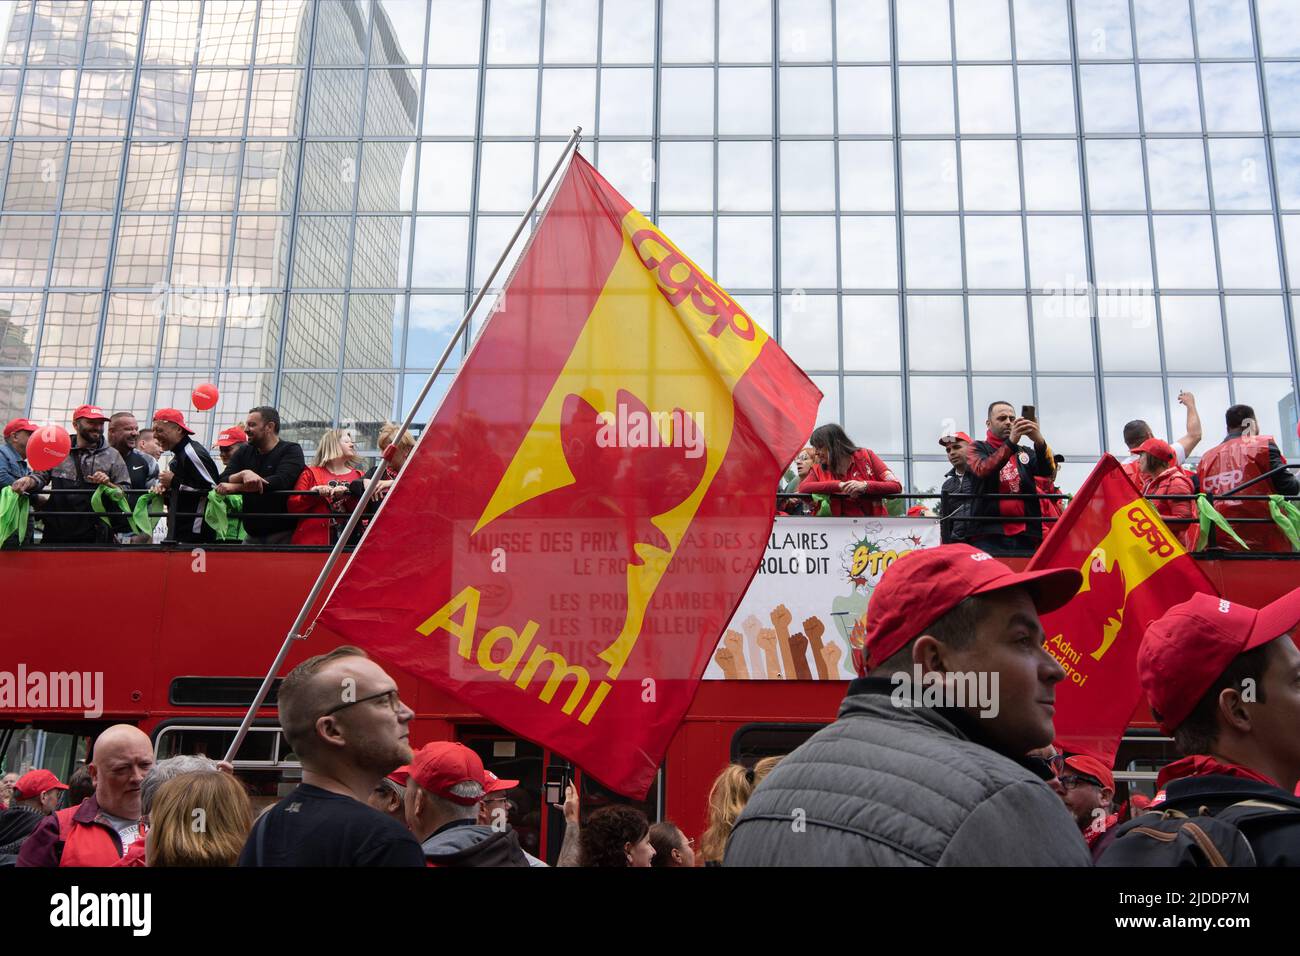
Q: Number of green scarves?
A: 7